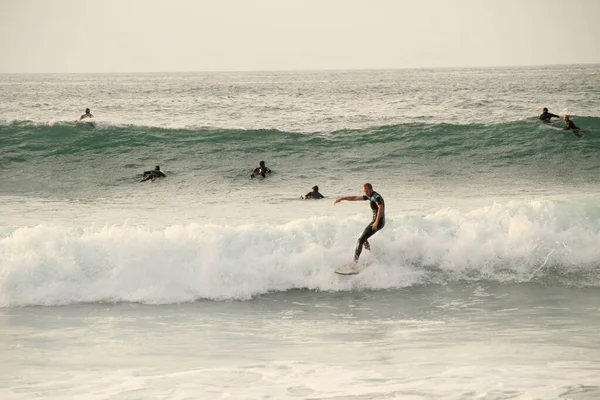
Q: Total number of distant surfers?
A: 6